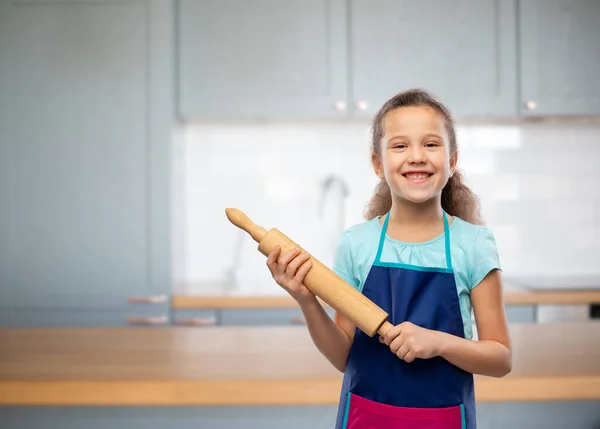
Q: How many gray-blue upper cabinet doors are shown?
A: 3